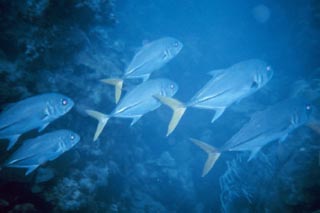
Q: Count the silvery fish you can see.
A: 6